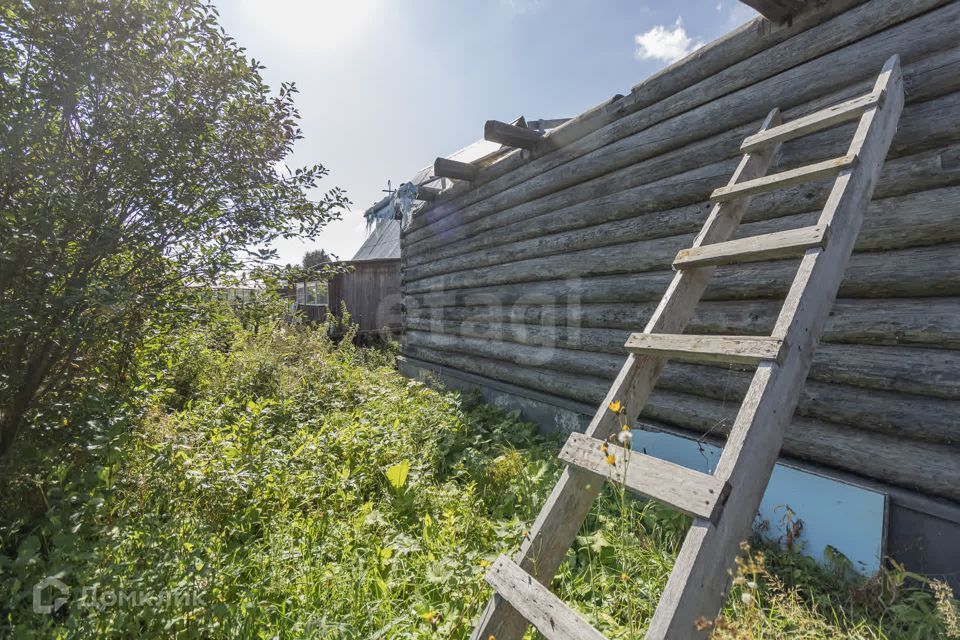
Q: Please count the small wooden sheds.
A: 1